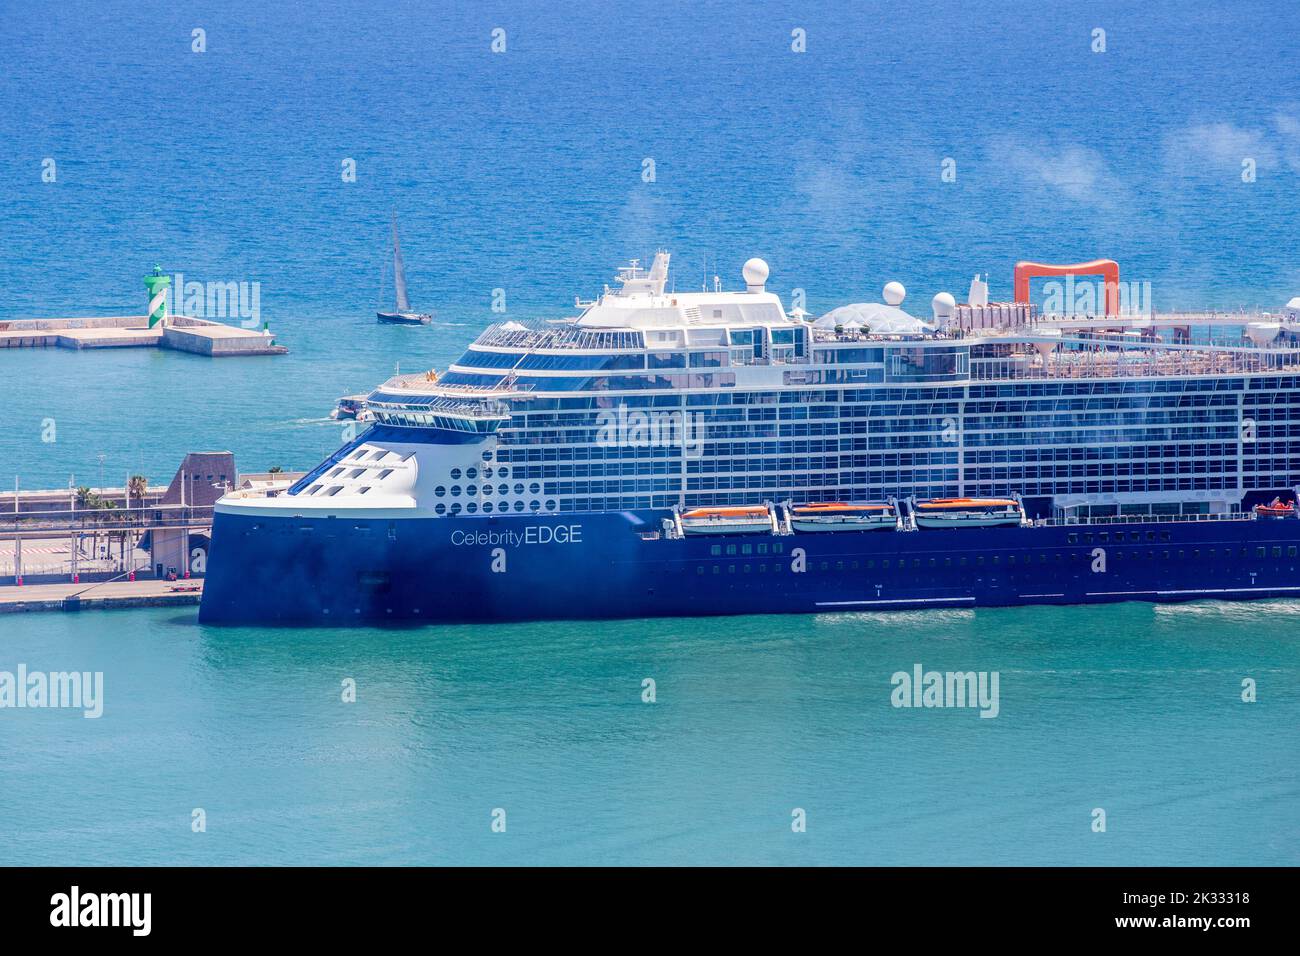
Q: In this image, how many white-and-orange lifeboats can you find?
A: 3